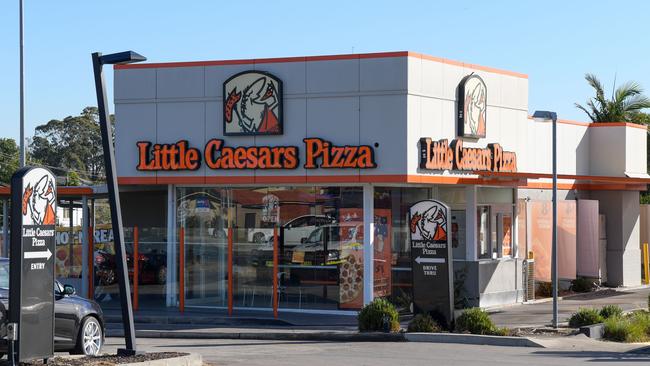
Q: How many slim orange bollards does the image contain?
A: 5